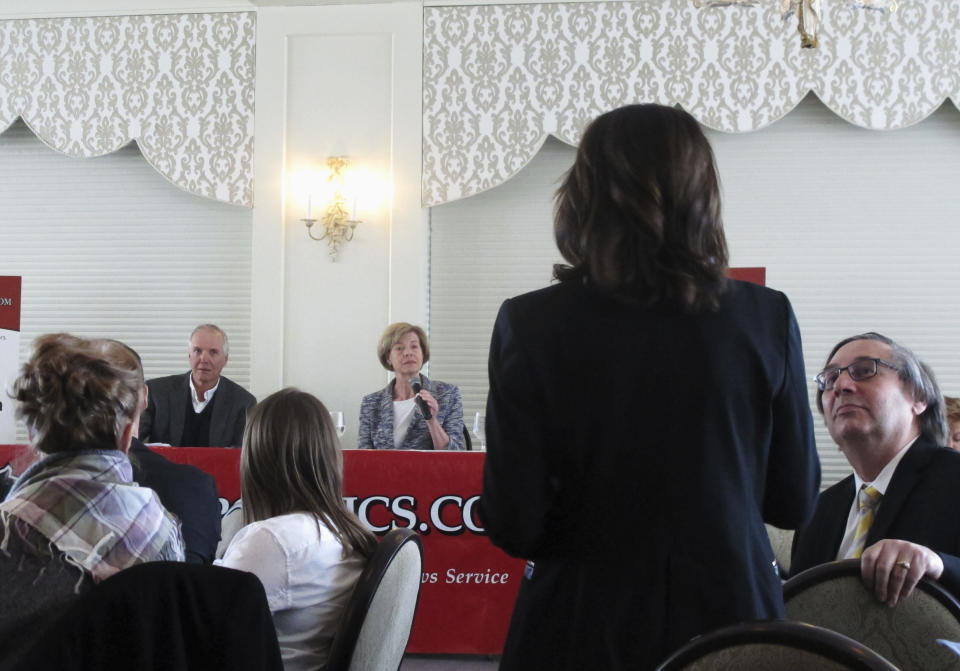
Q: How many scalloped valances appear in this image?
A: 2